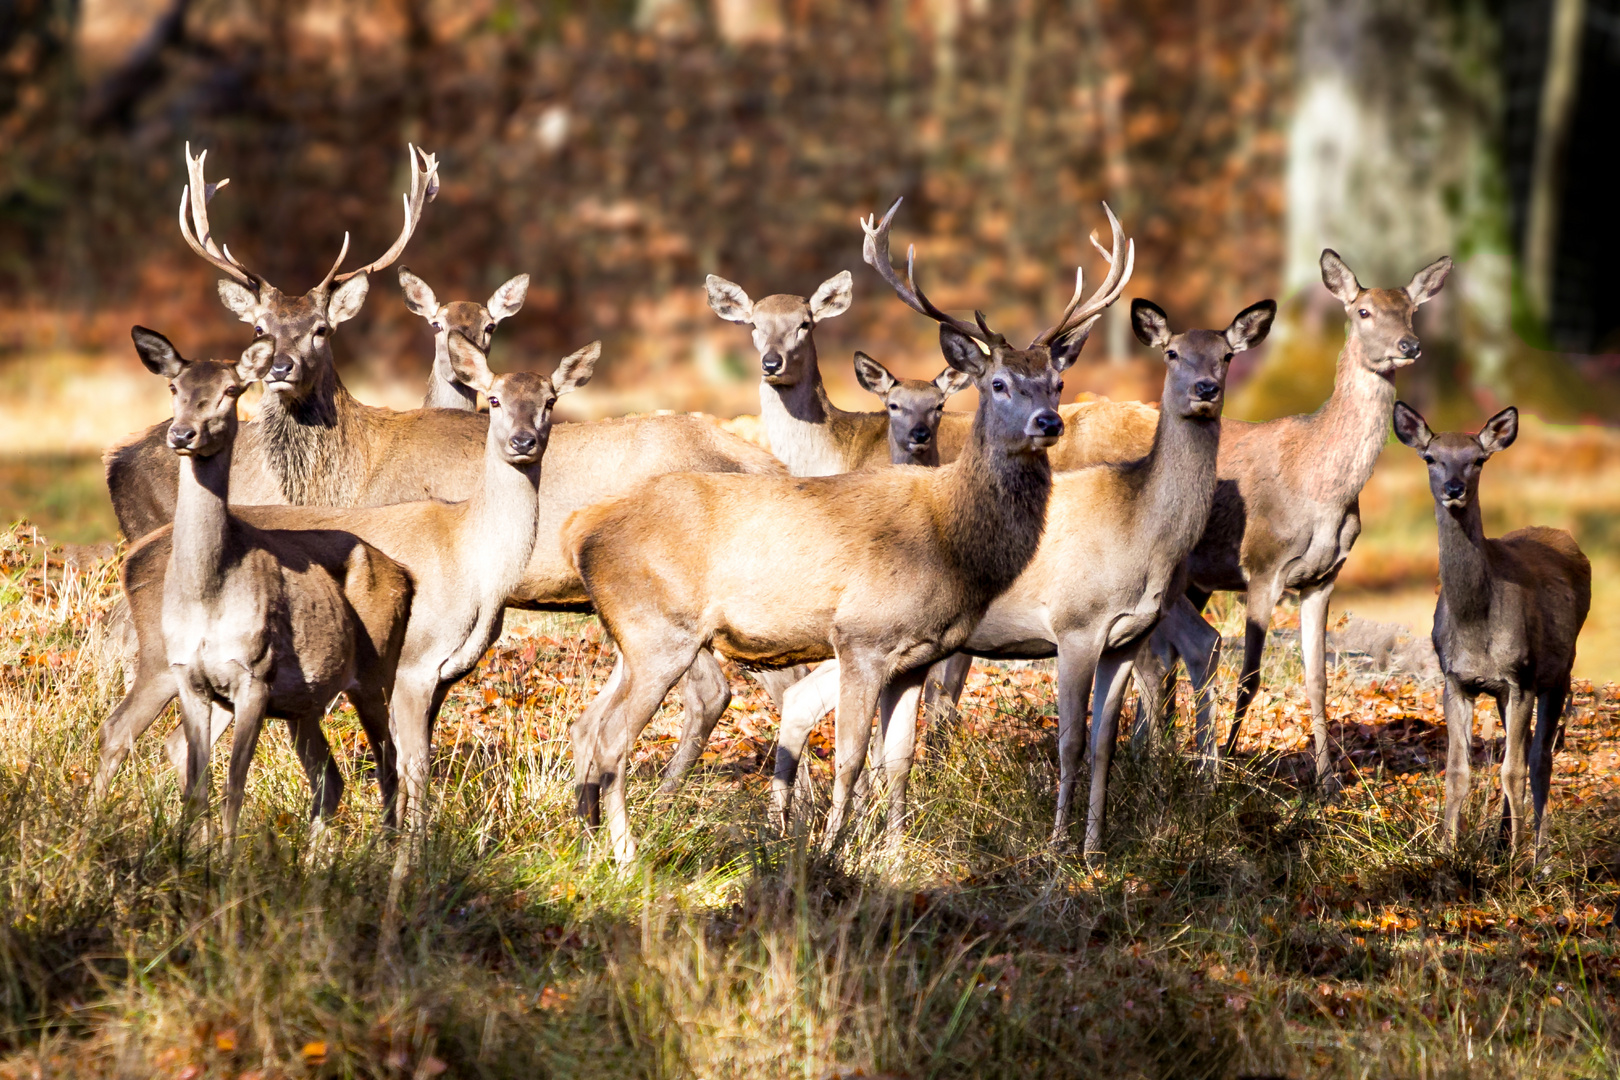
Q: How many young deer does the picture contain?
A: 2